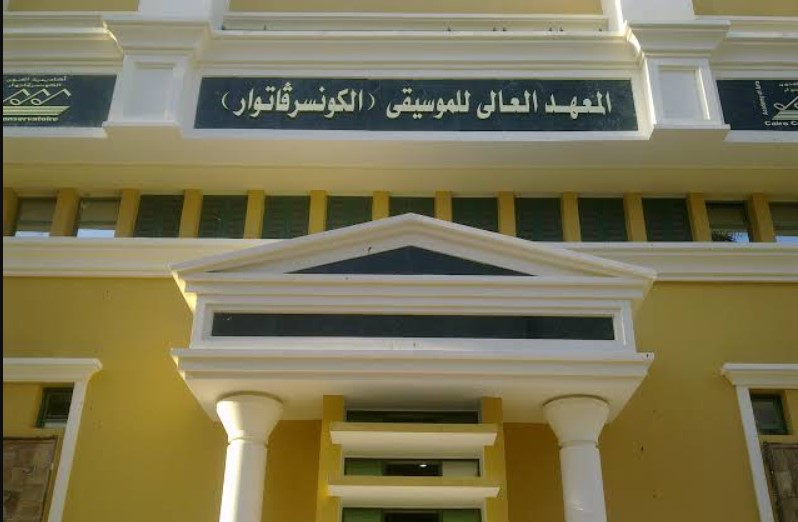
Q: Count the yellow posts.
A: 13